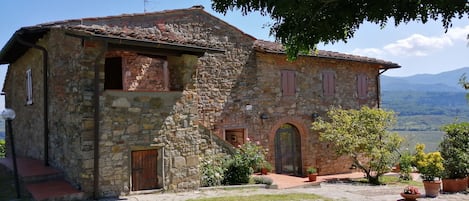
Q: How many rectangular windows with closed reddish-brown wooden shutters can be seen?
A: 3